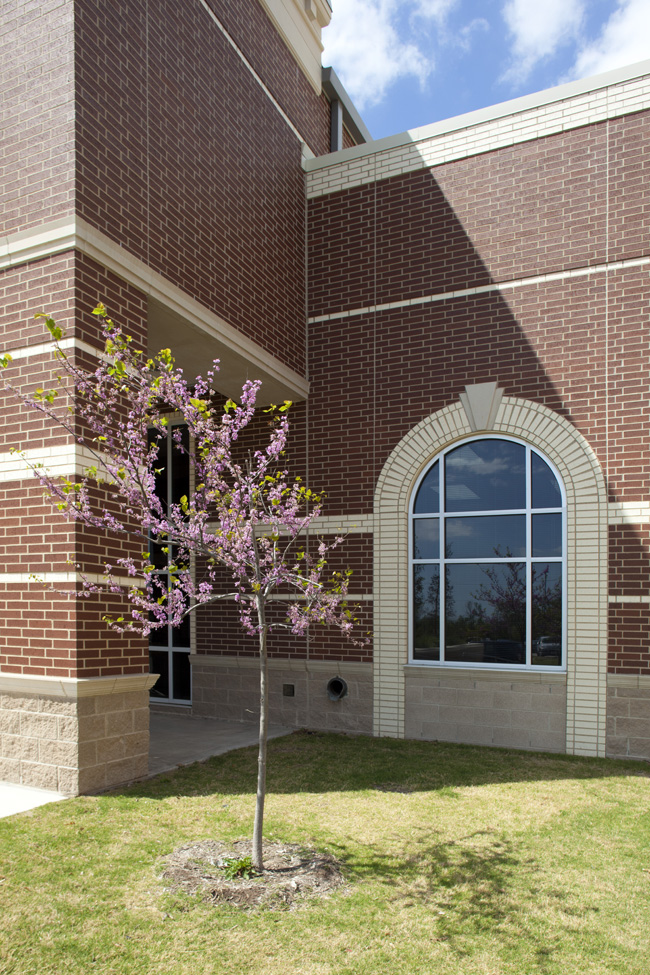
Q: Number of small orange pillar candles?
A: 0